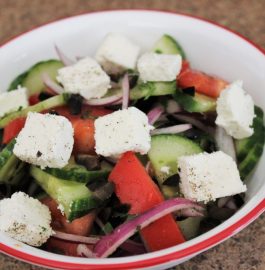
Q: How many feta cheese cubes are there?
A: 9